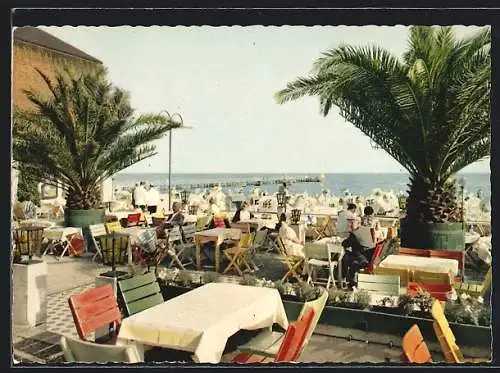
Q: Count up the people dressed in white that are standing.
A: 2